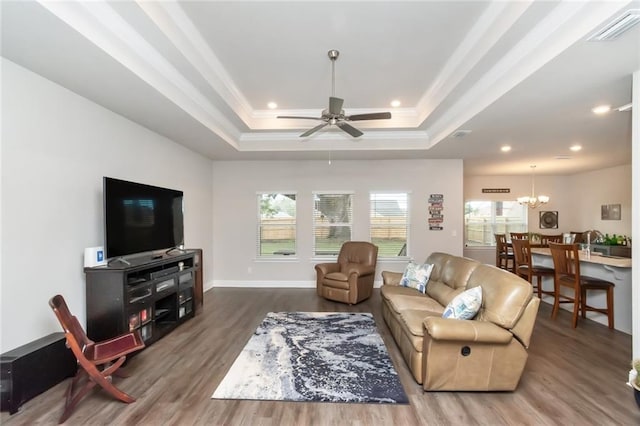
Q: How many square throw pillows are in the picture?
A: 2